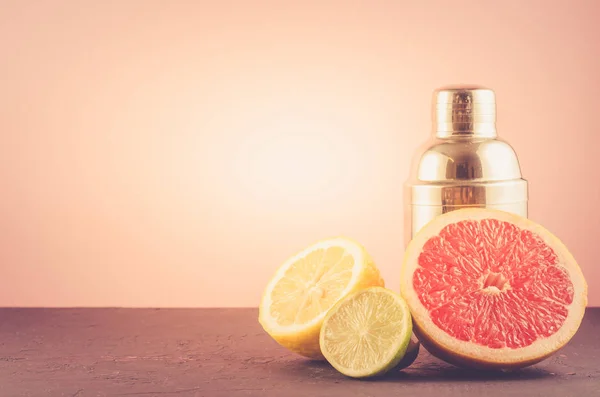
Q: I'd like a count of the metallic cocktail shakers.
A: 1